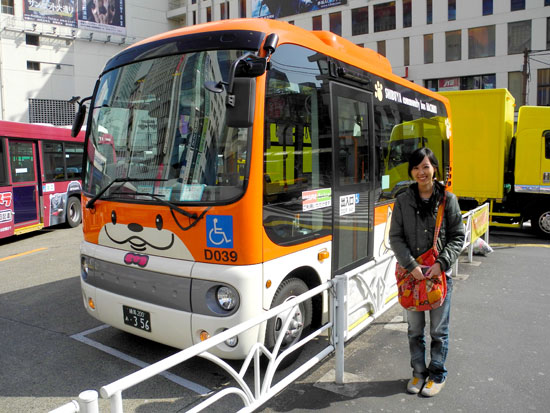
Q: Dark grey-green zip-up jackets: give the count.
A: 1